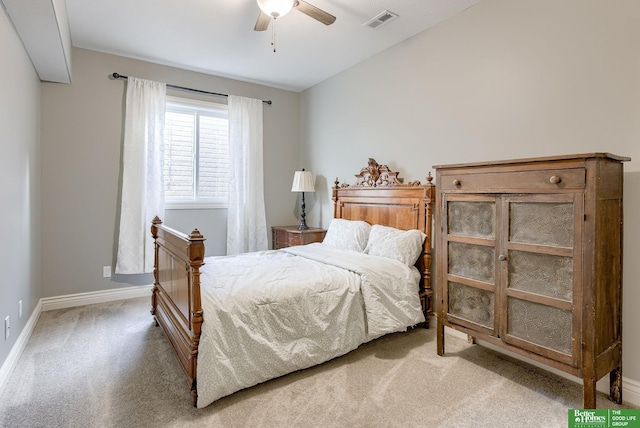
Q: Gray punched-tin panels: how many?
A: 6